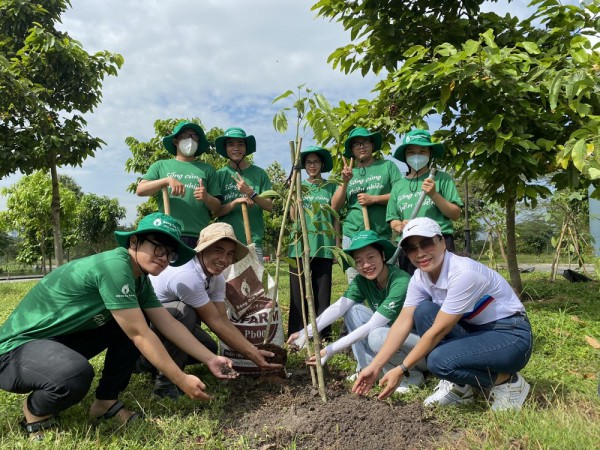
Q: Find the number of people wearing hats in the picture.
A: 9